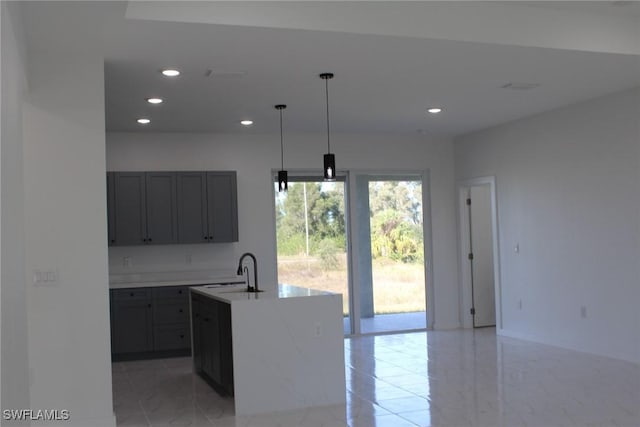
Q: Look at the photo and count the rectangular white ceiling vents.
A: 2